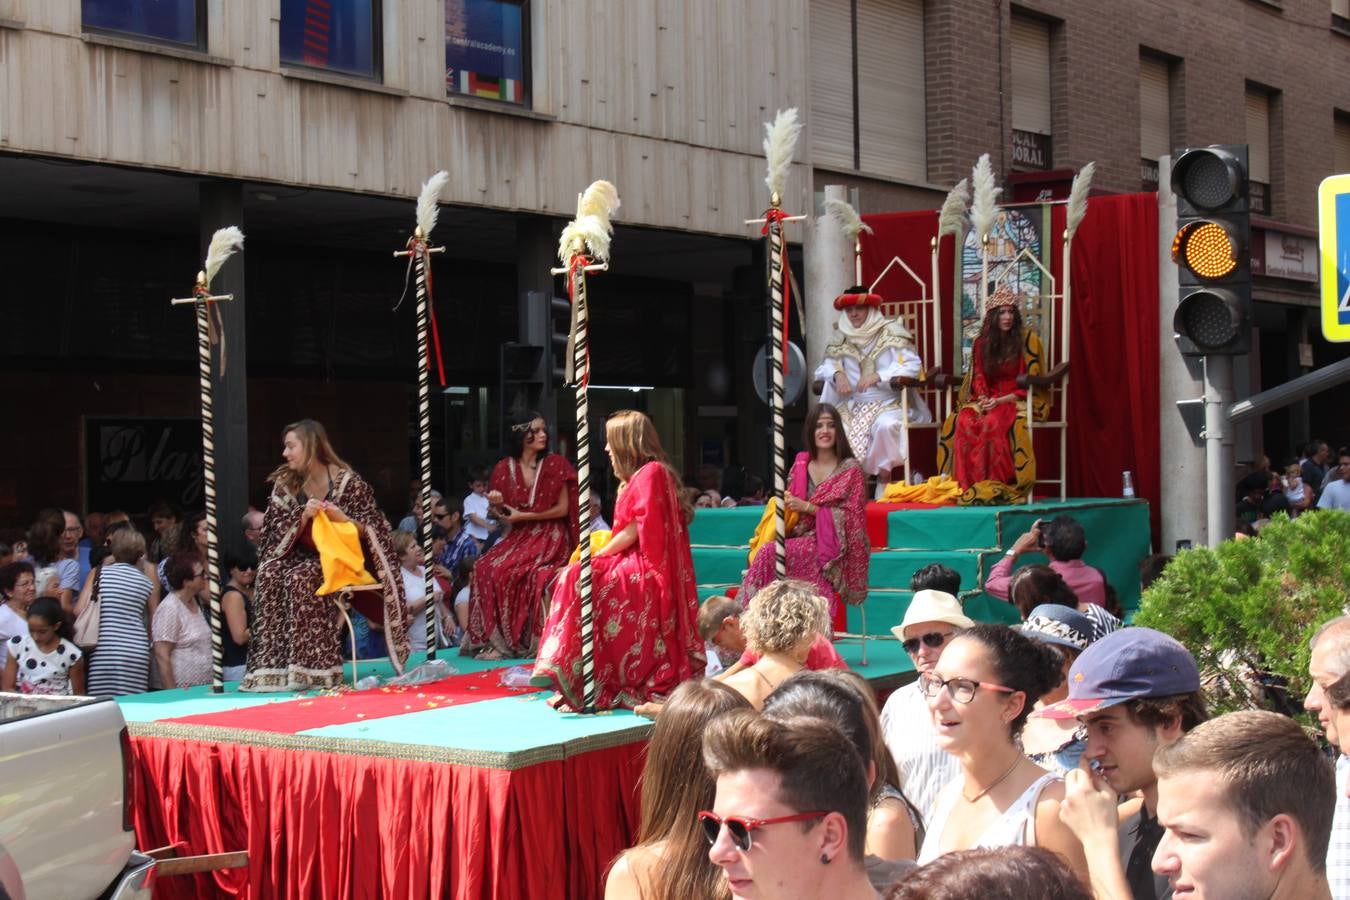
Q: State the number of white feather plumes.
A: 8